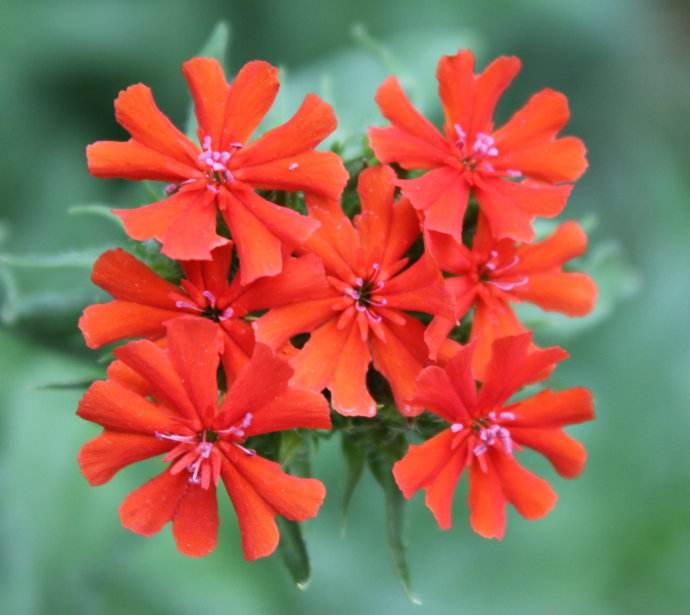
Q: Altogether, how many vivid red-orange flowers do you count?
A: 7